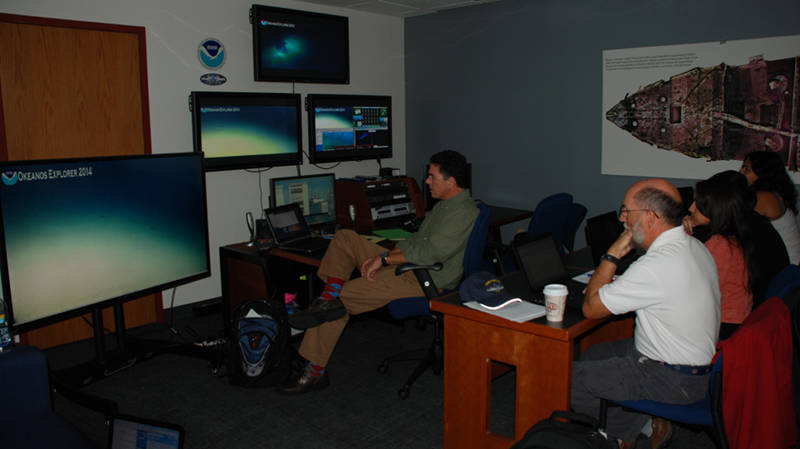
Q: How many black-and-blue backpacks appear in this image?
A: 1